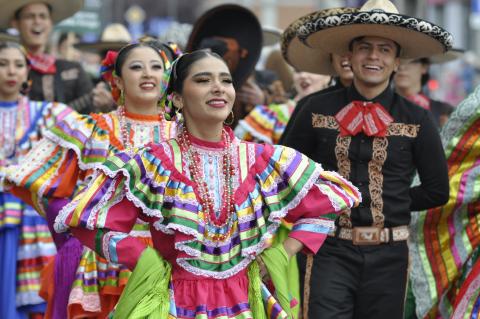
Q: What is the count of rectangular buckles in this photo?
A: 1